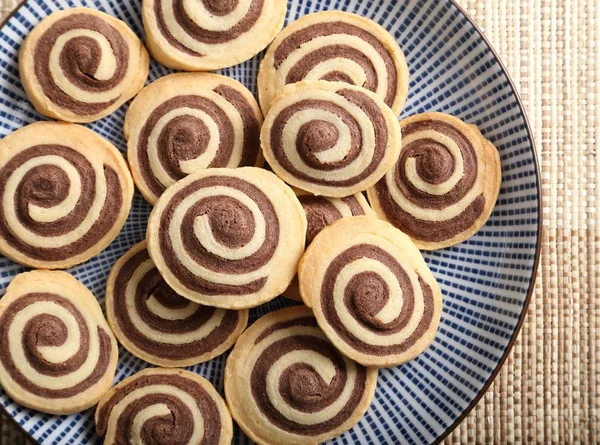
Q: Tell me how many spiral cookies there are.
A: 14